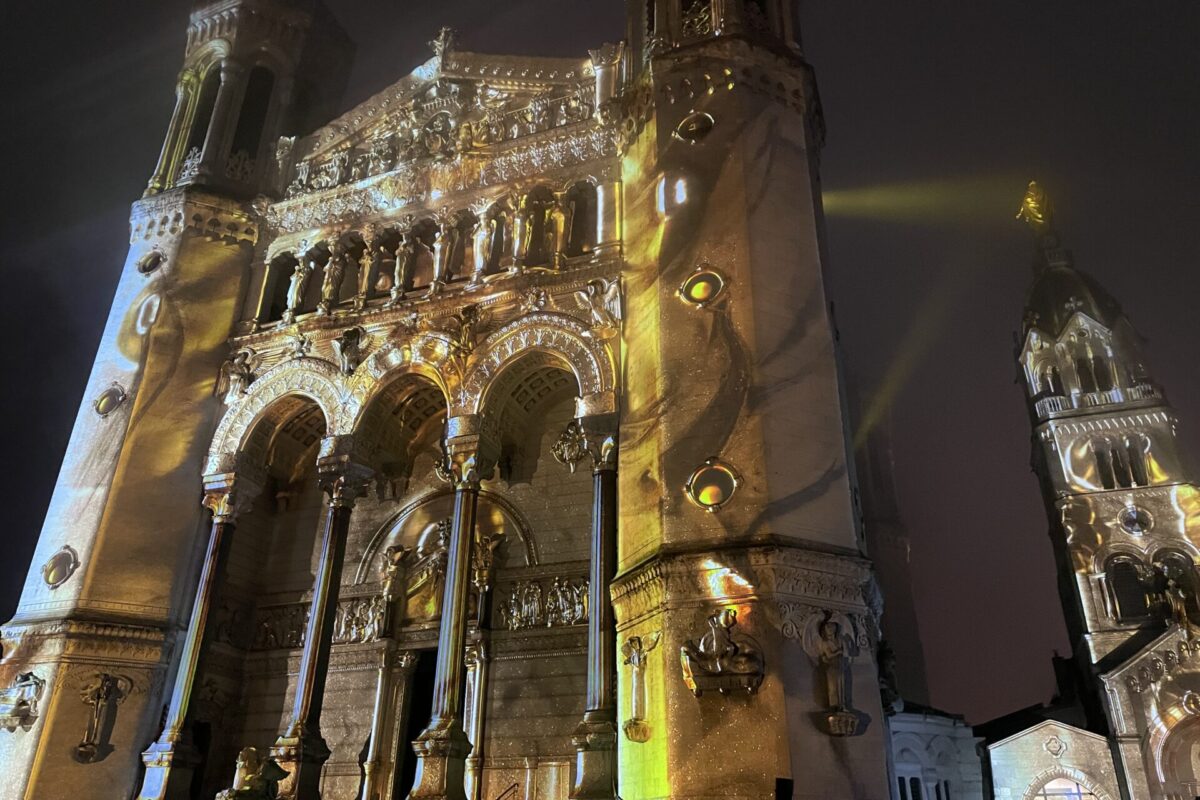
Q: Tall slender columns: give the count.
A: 4